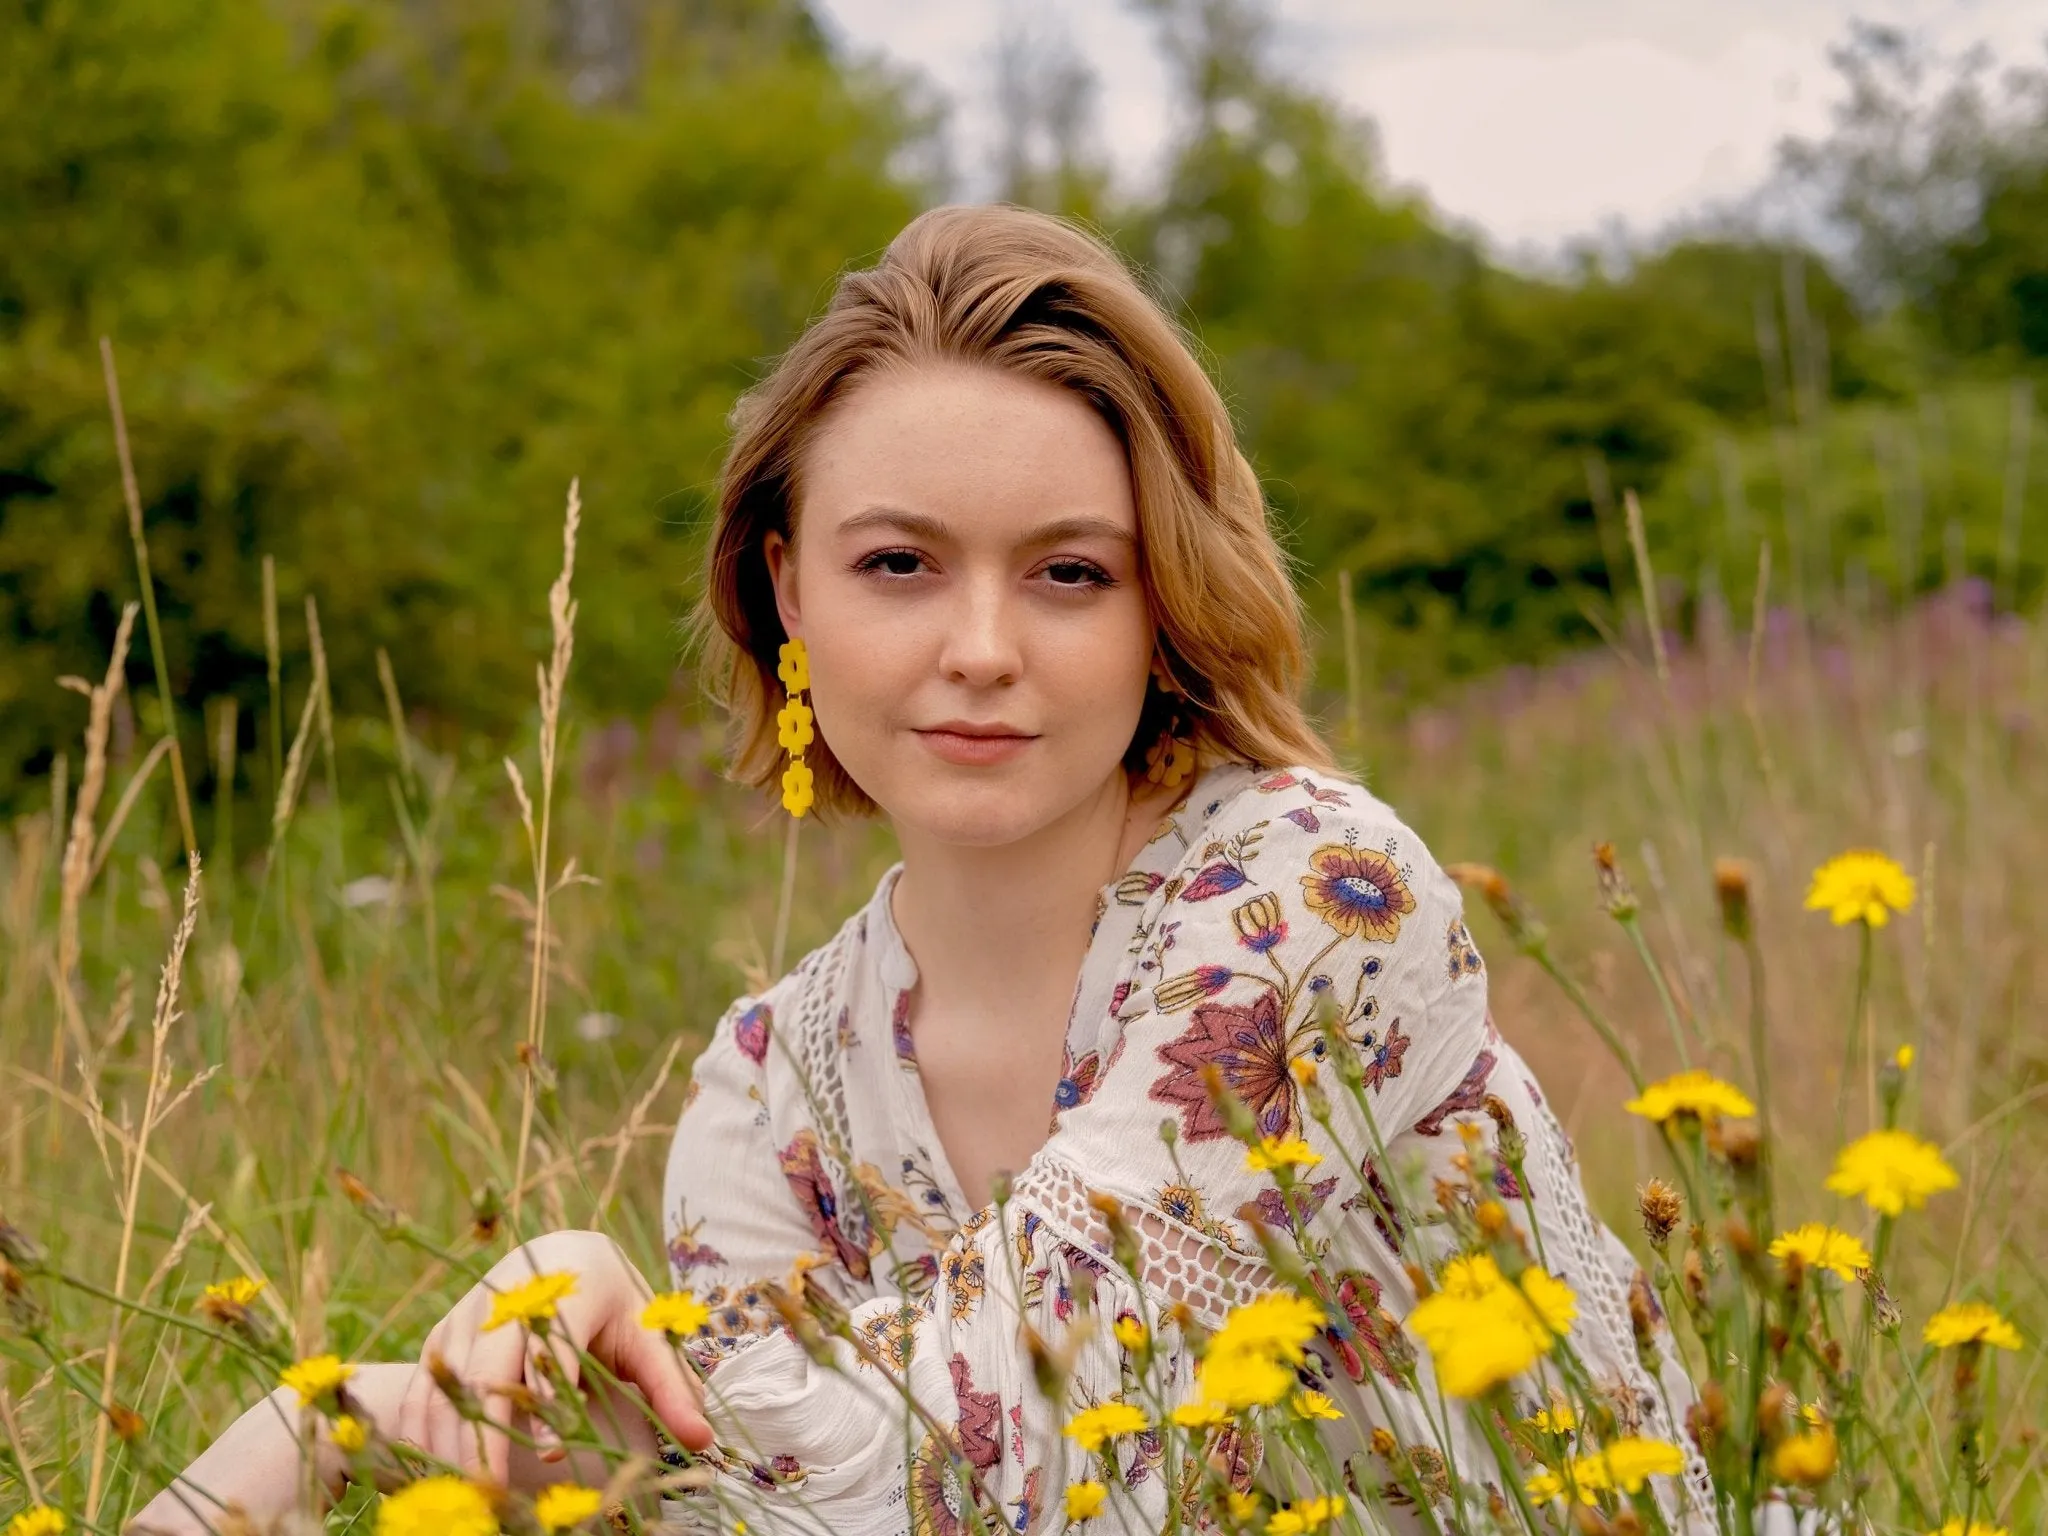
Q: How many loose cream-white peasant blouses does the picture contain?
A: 1